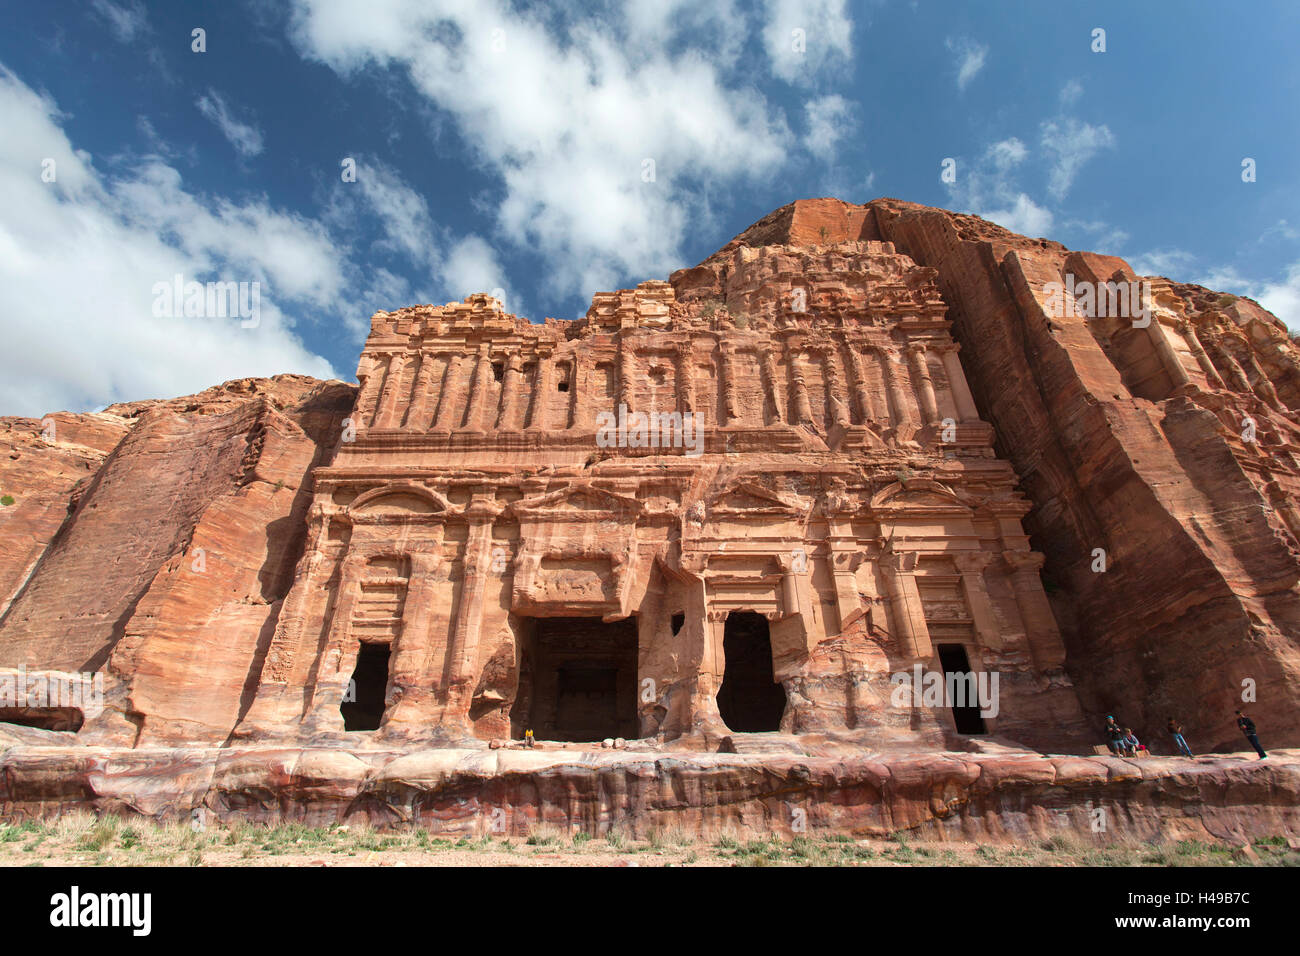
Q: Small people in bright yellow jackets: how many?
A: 1